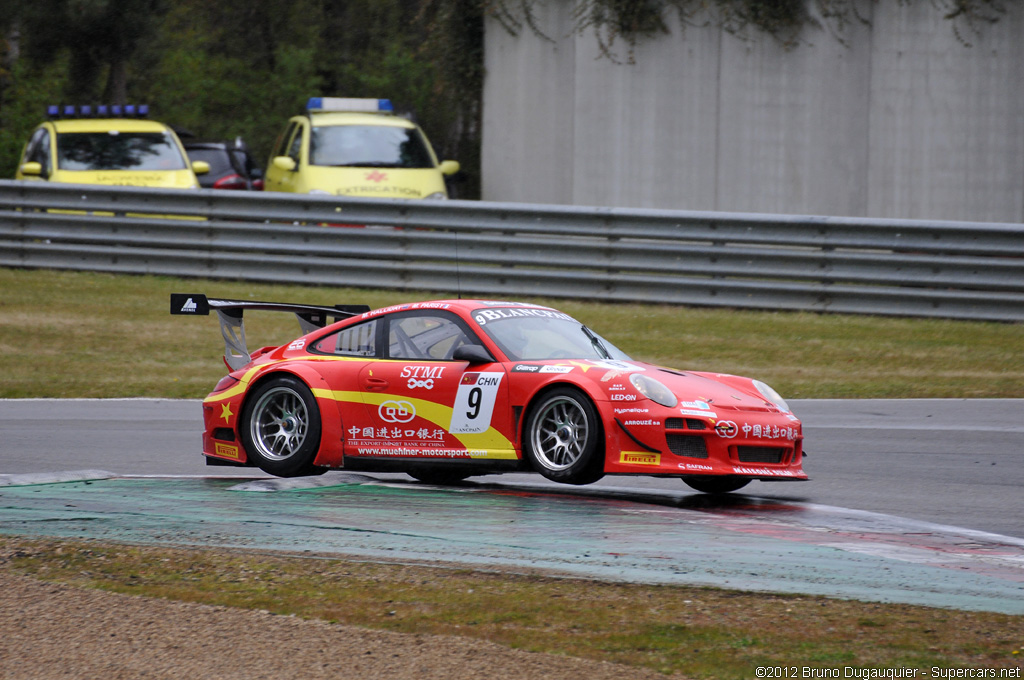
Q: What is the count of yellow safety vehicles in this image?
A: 2